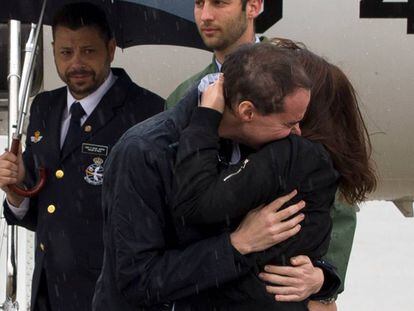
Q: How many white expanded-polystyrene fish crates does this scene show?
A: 0